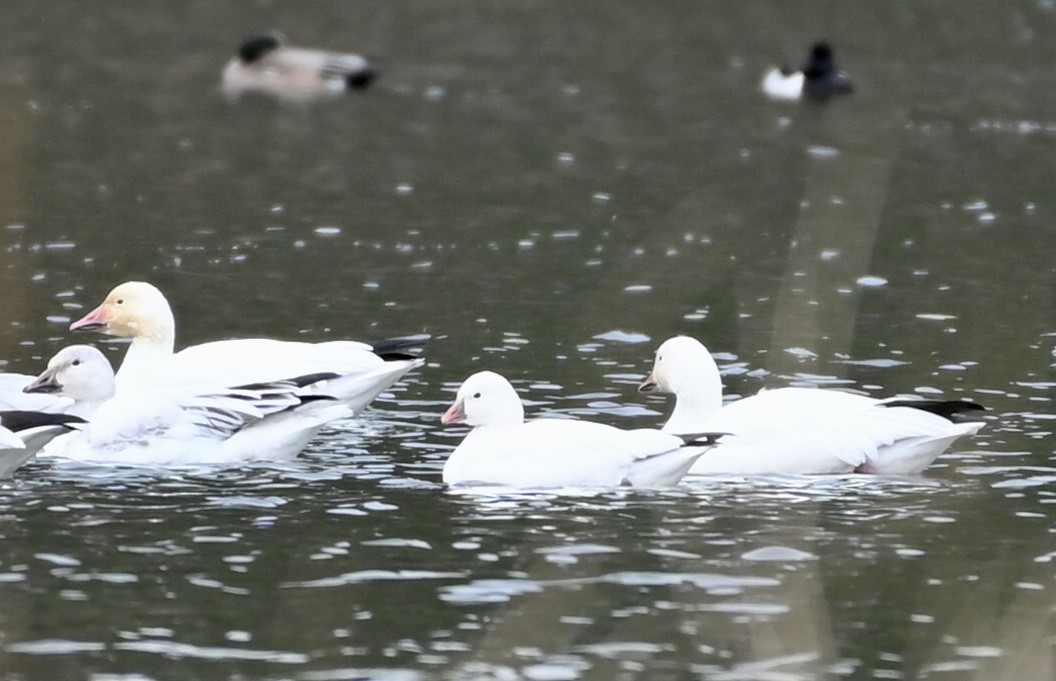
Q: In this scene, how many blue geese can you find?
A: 0